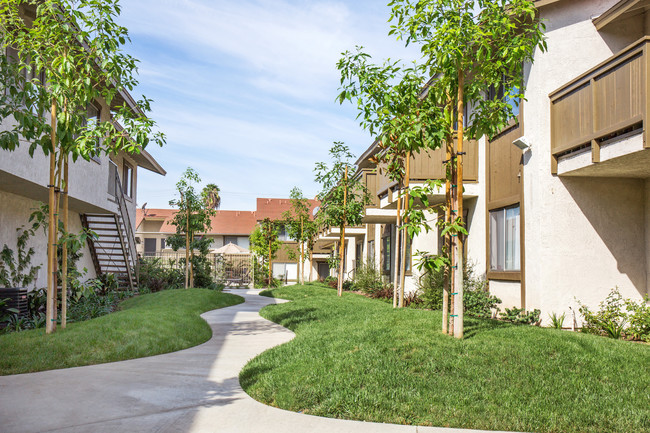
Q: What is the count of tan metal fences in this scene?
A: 1